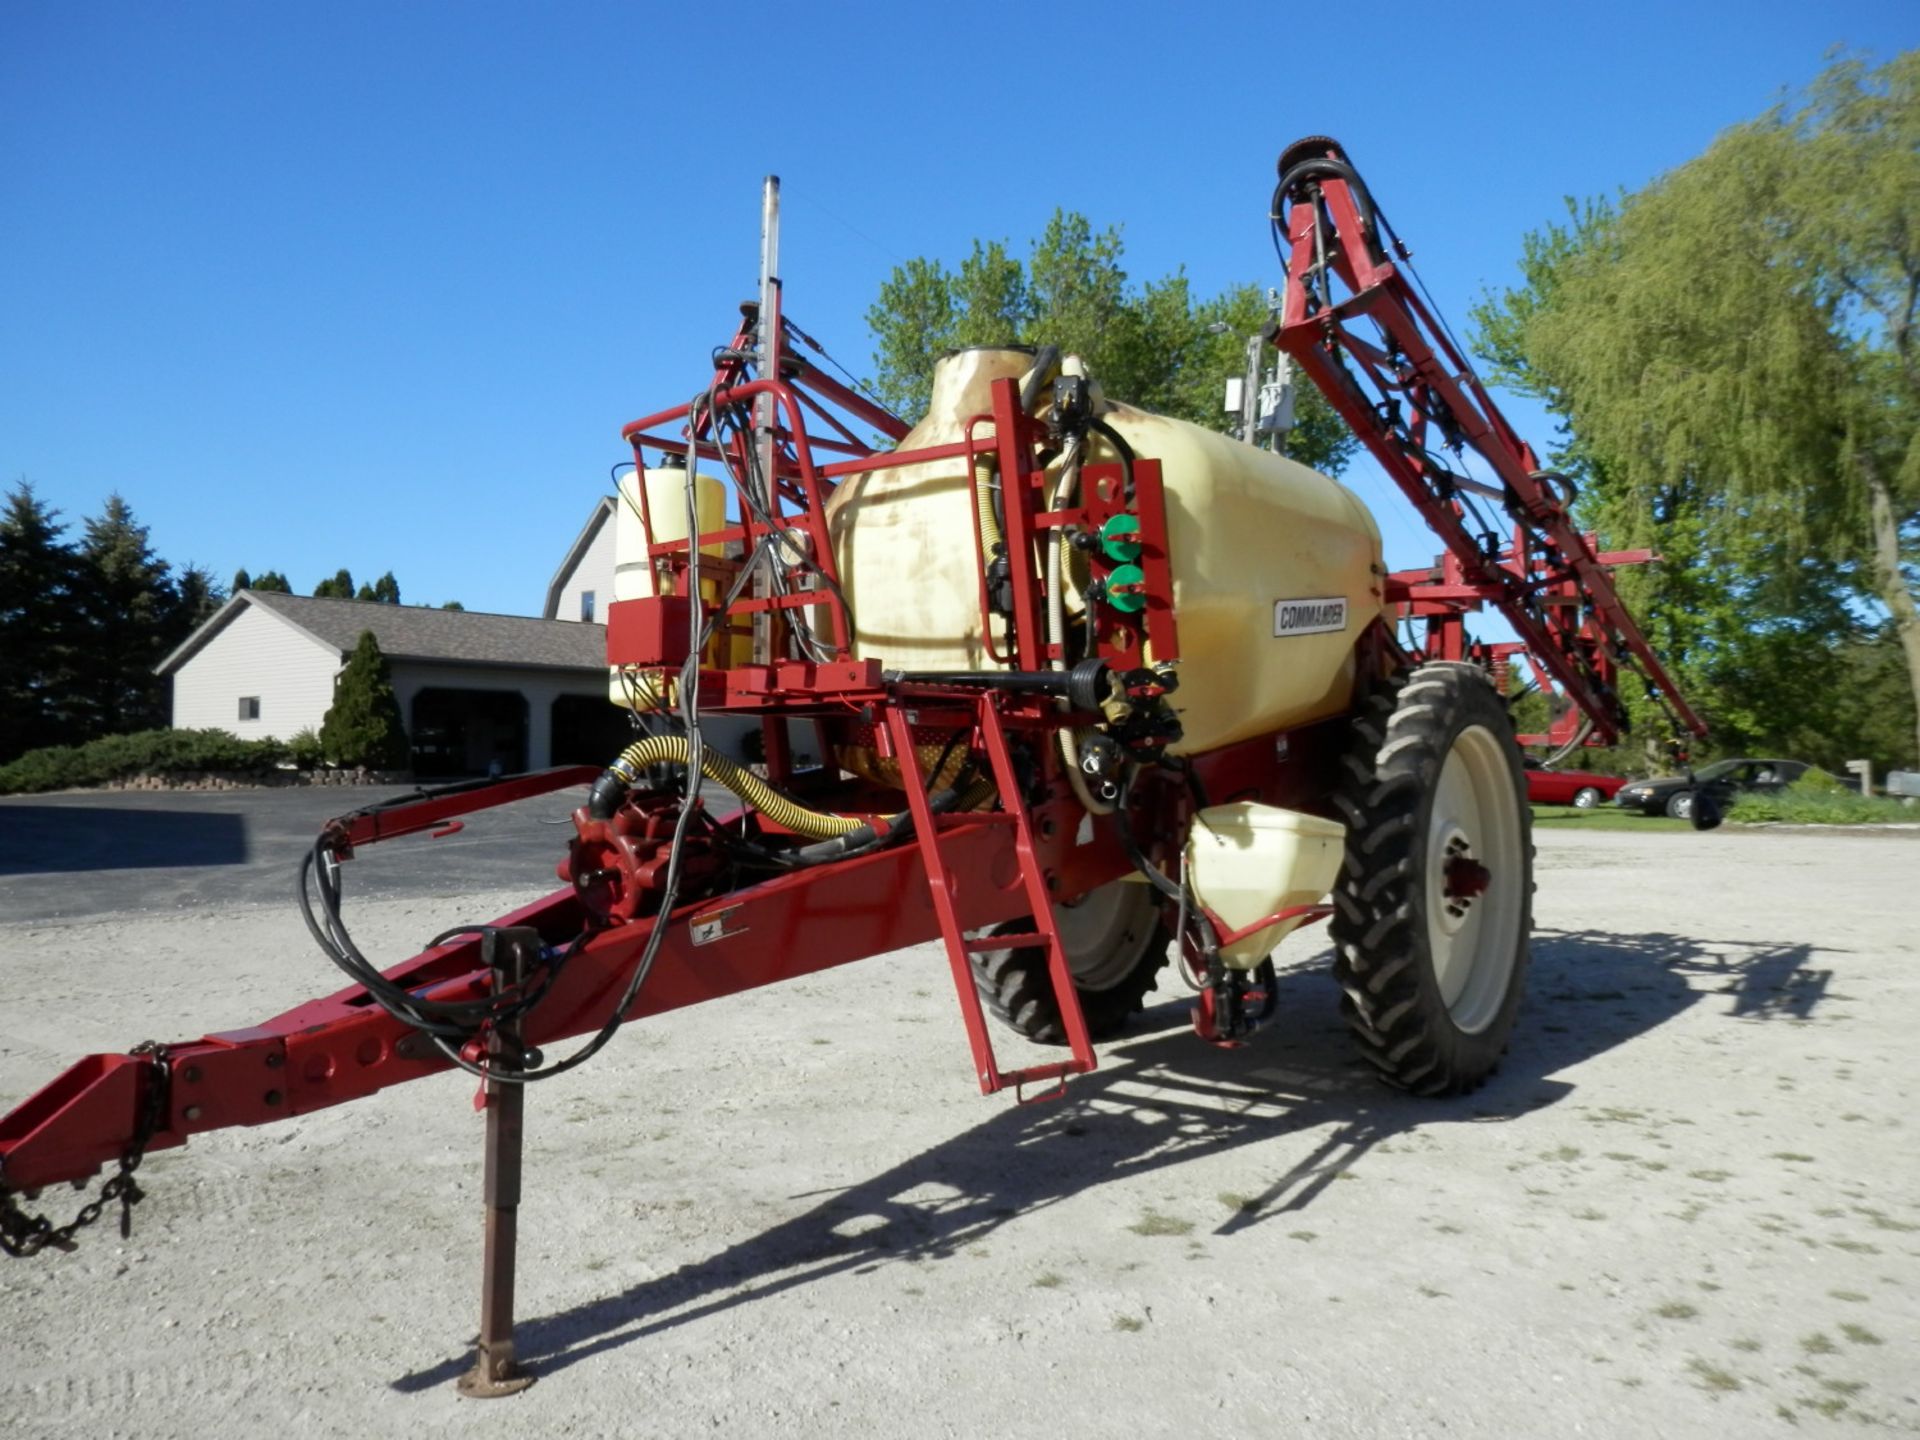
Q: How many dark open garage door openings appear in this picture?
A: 2